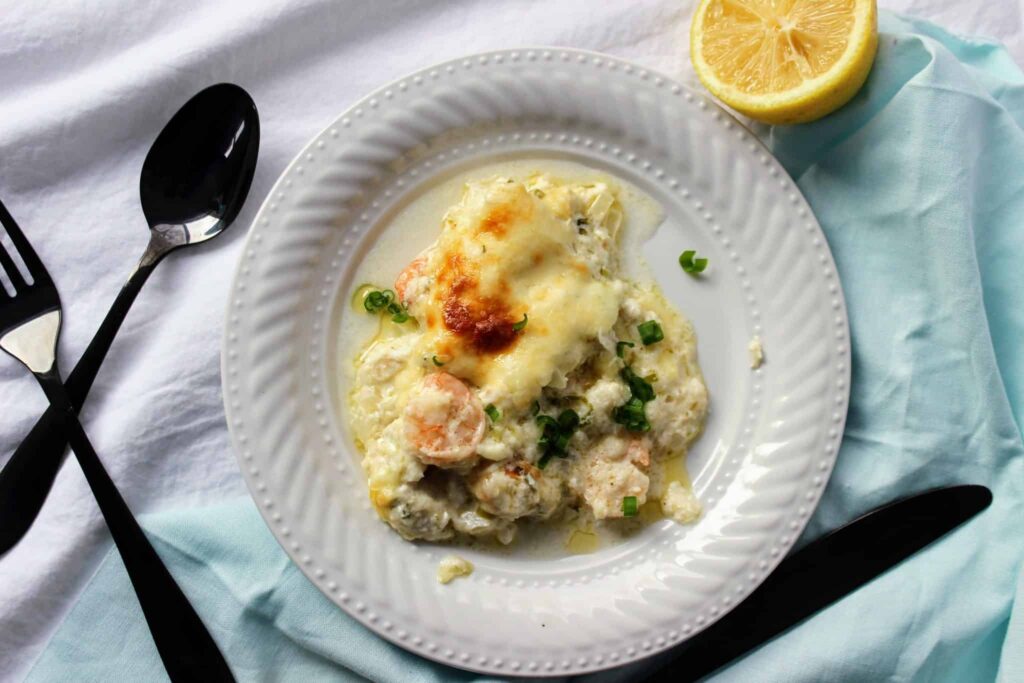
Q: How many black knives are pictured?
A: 1